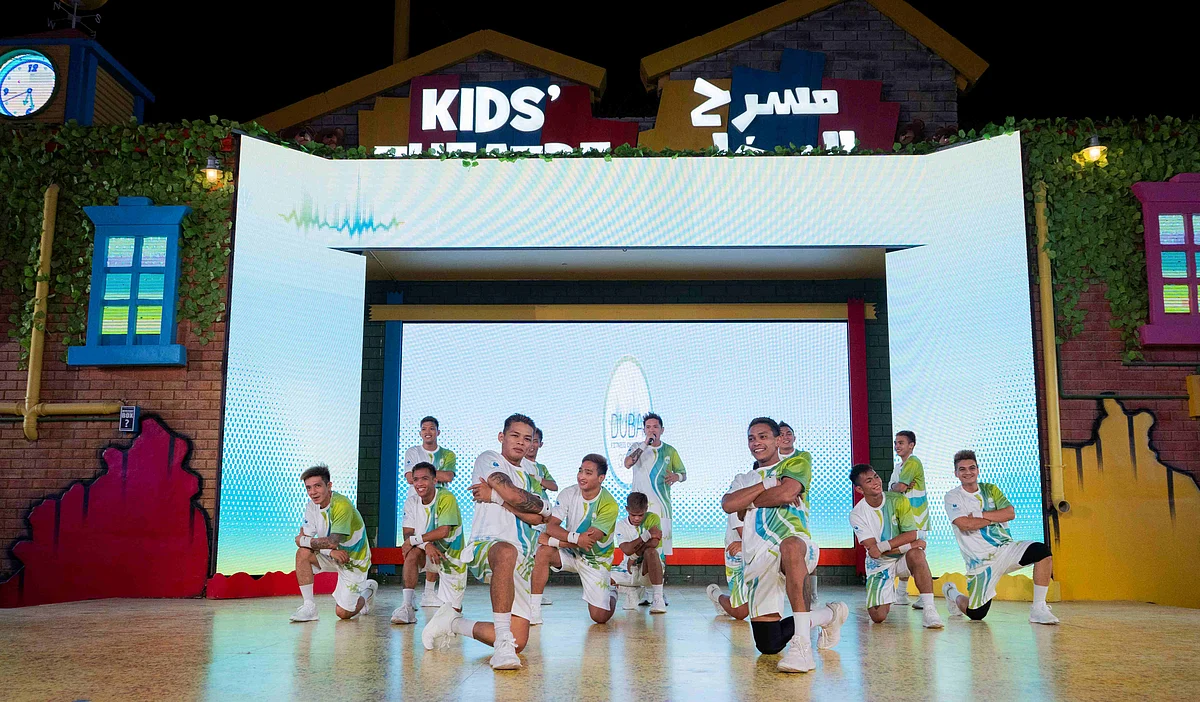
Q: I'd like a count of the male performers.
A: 14